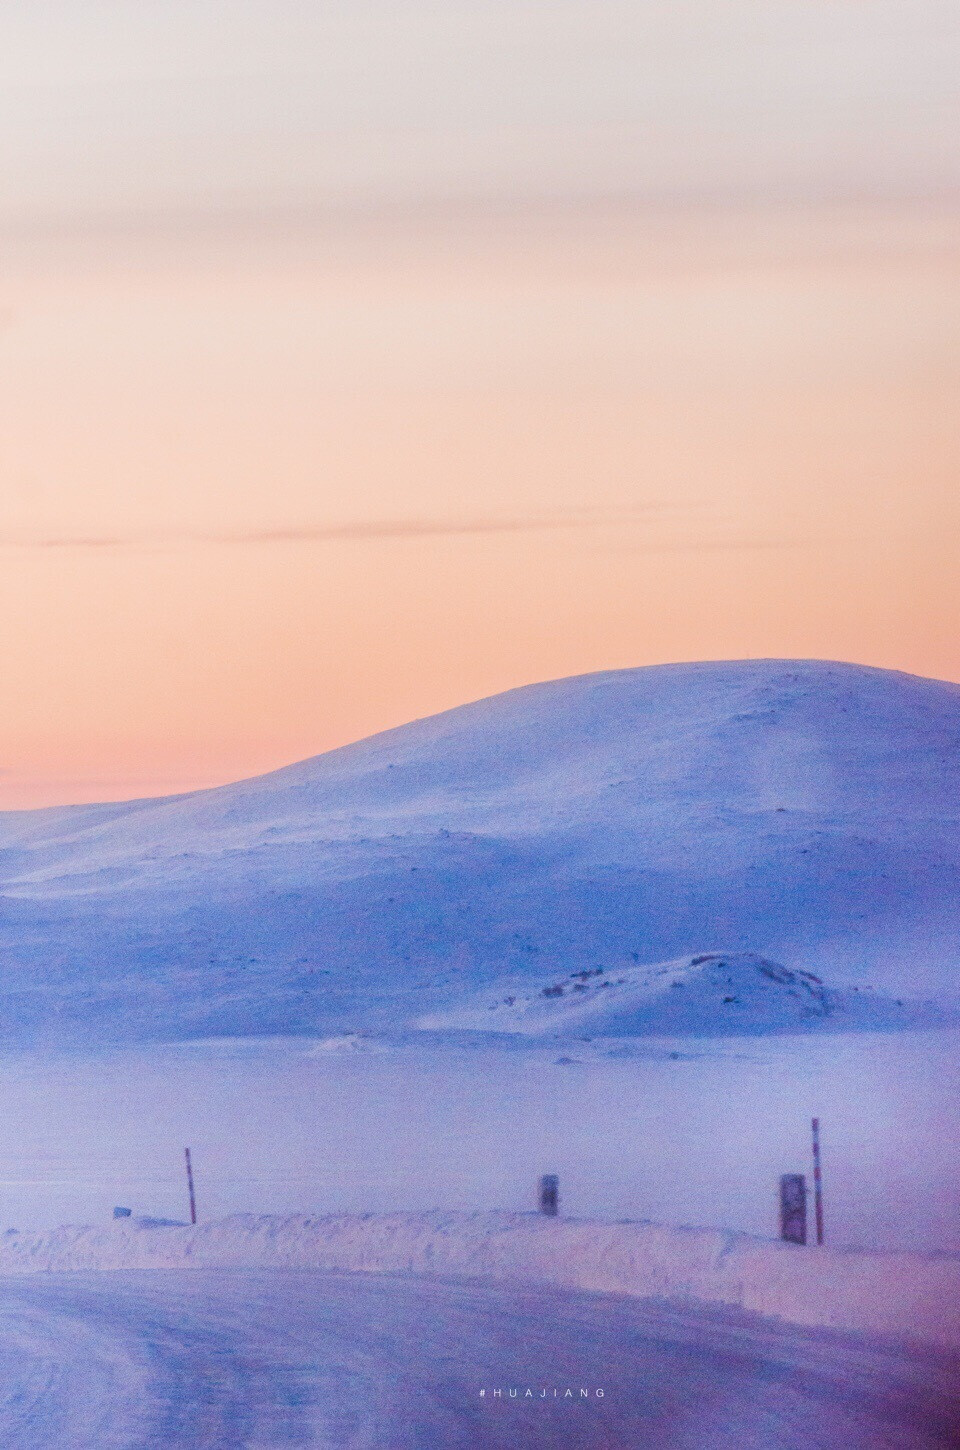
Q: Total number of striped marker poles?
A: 2